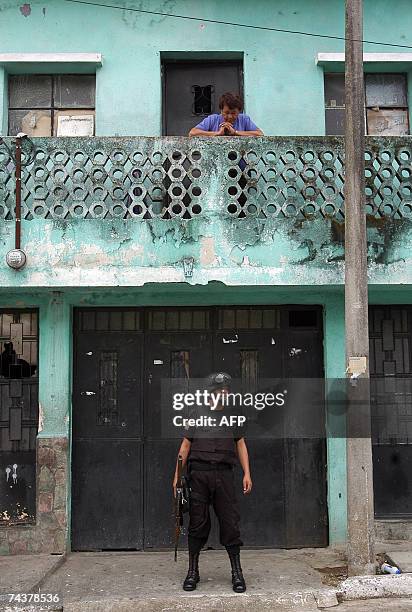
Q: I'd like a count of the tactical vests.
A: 1